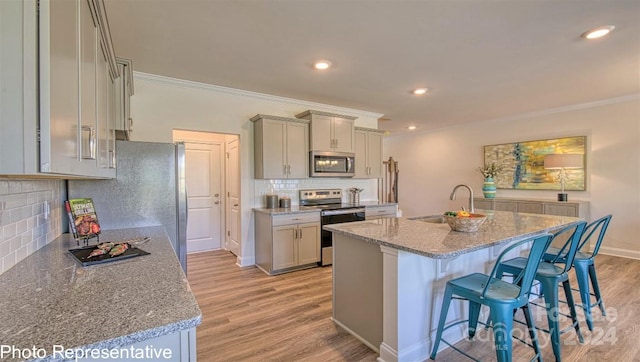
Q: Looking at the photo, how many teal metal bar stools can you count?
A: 3